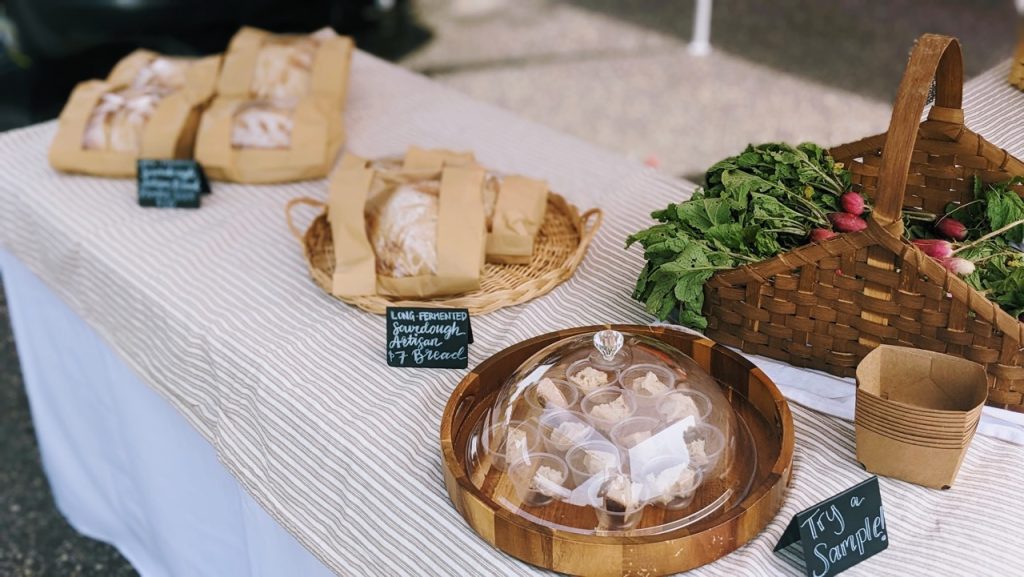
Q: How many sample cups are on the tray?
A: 13